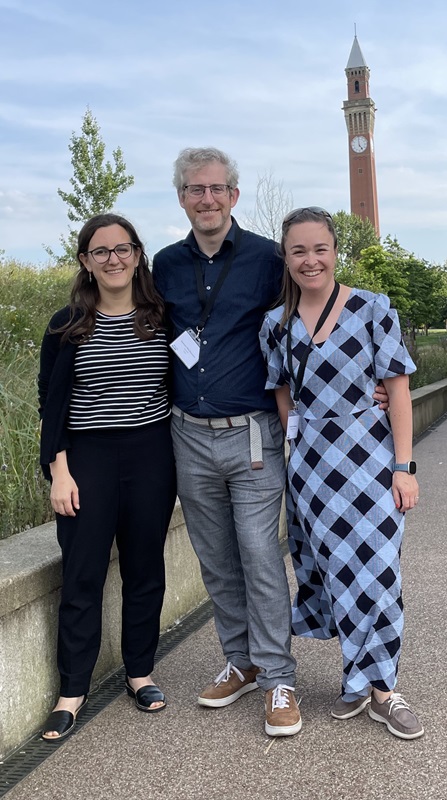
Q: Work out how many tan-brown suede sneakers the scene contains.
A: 2